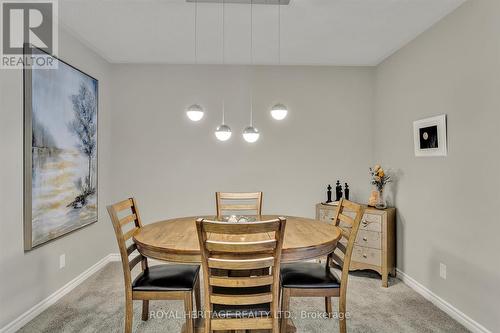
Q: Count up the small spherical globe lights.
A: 4